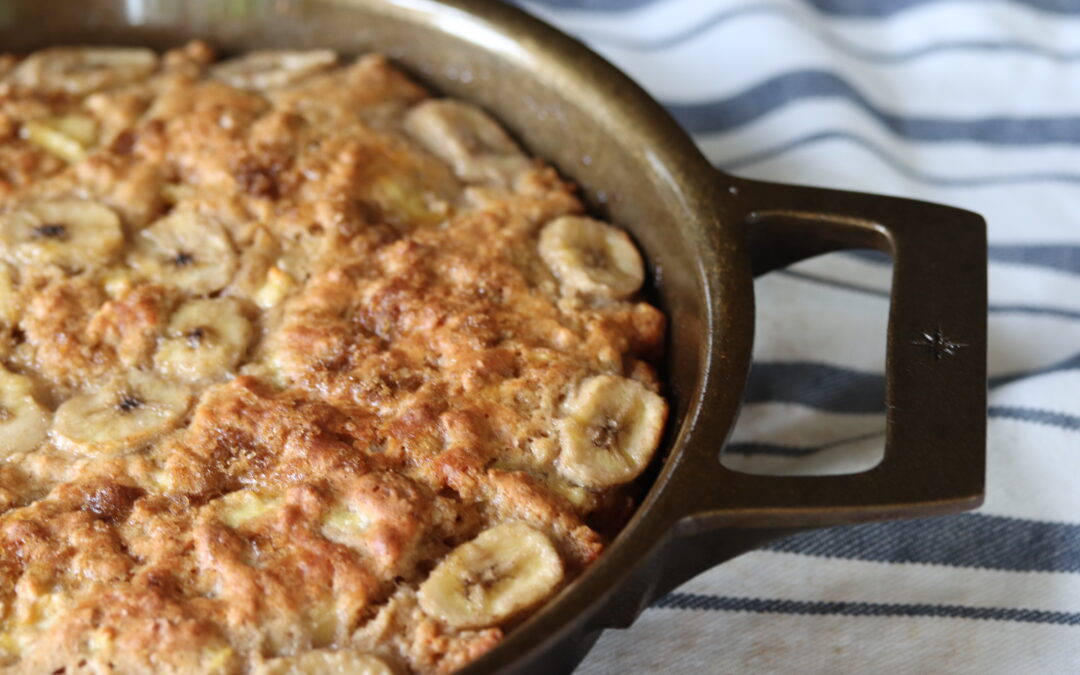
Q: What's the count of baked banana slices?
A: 12